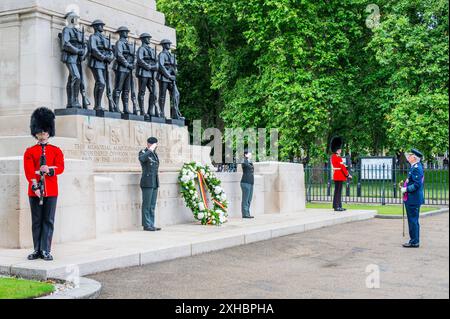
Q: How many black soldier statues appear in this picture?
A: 5